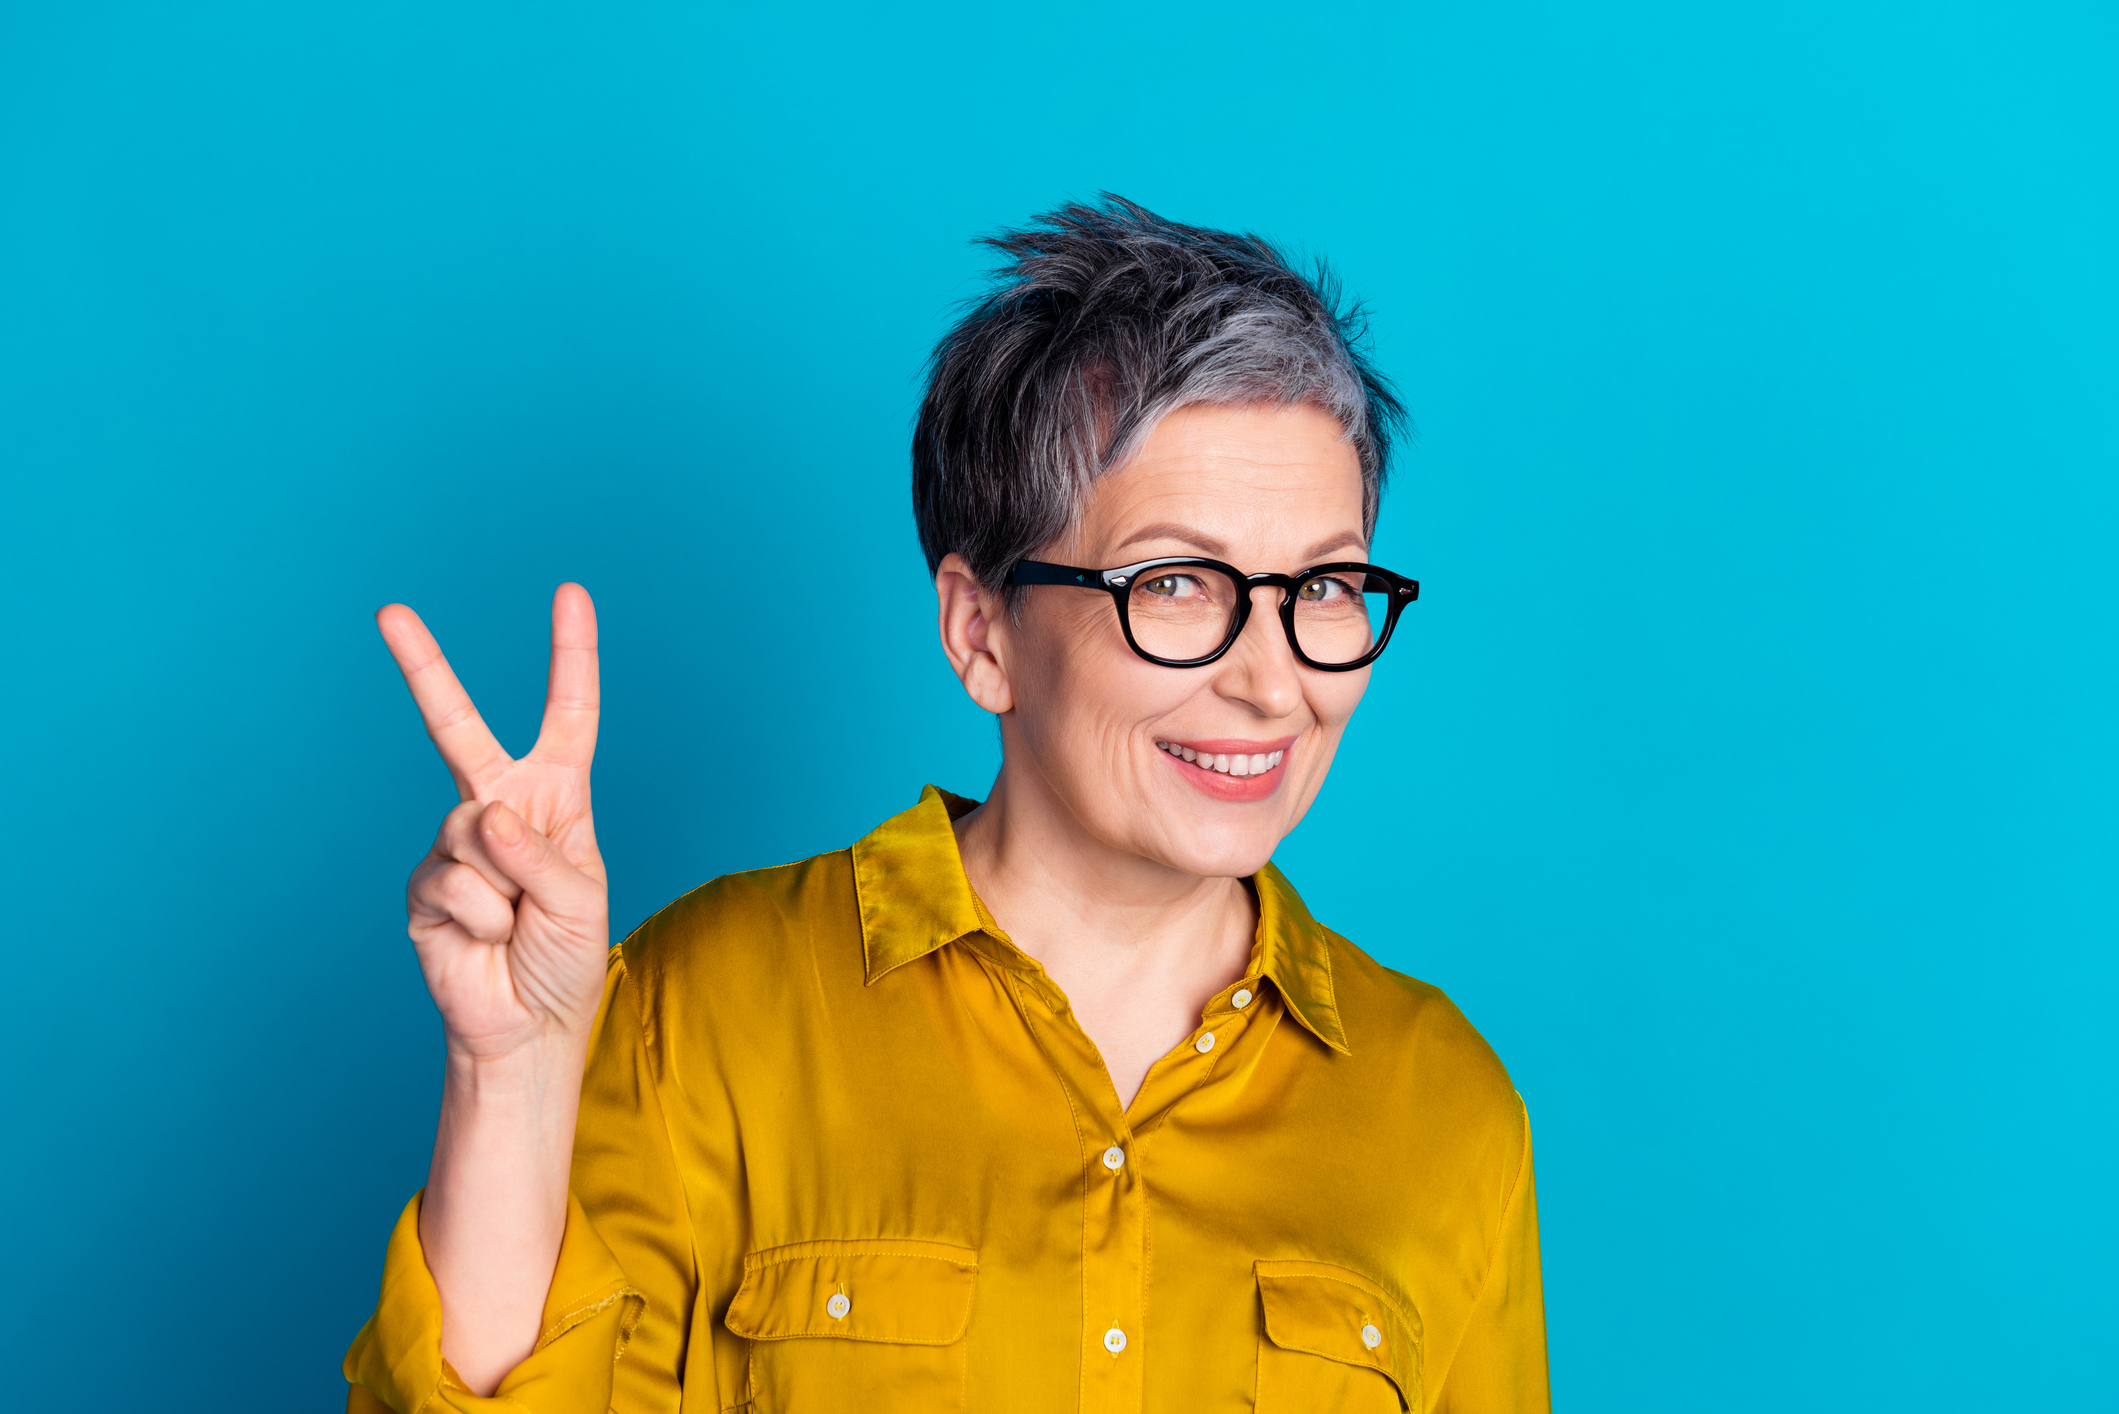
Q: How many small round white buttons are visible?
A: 6